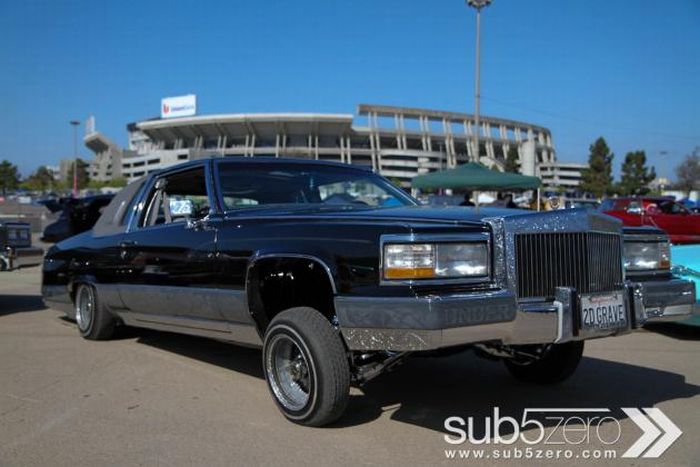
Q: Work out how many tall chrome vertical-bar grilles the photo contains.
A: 1